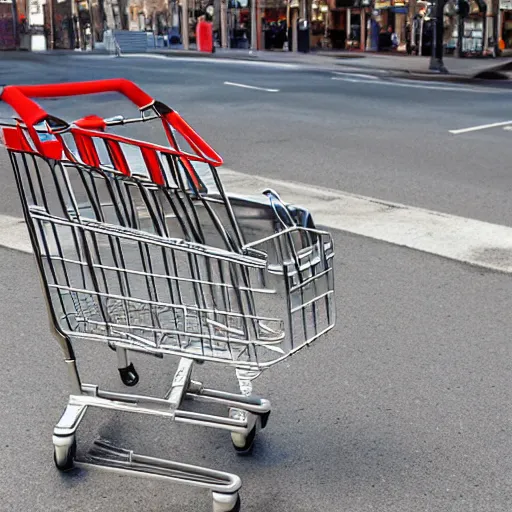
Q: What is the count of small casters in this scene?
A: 4